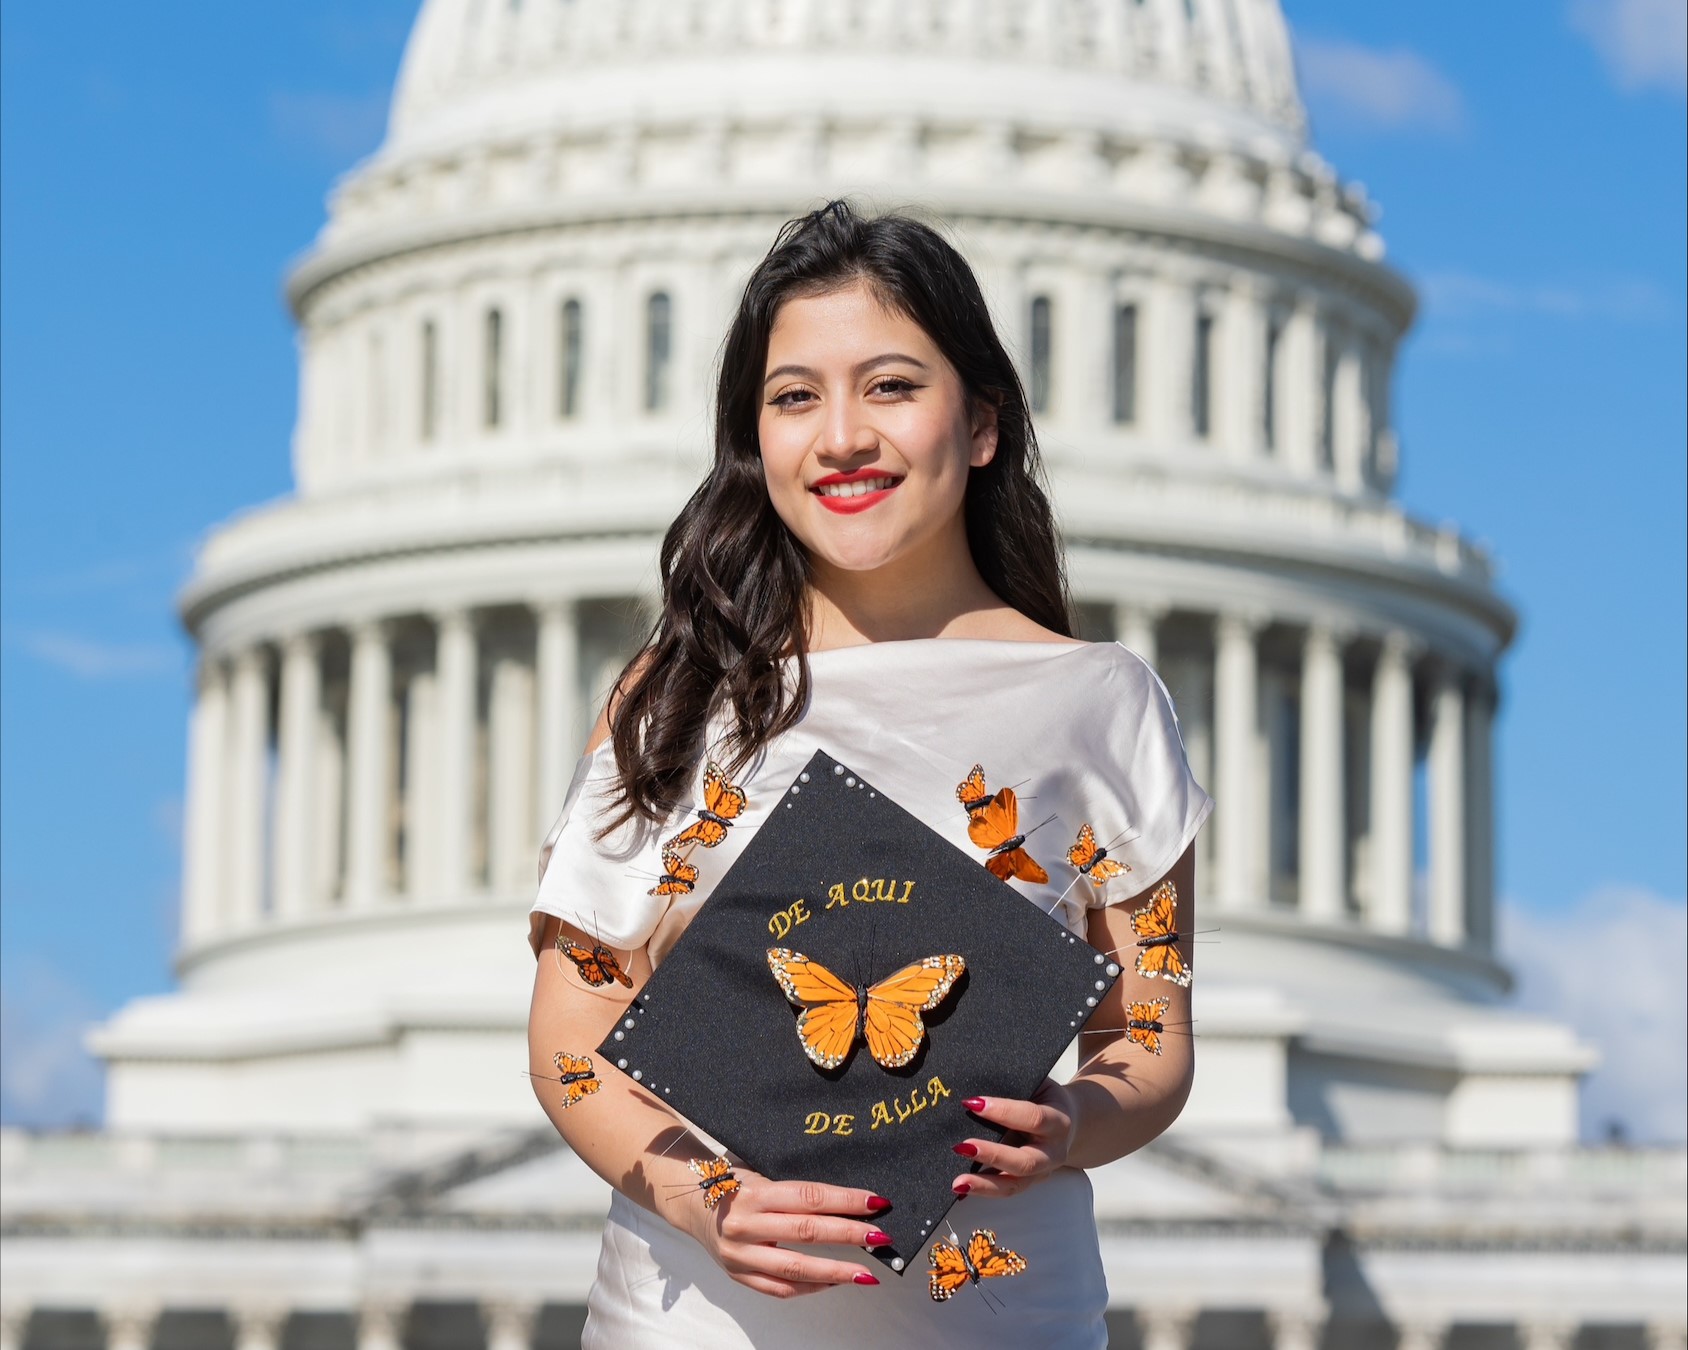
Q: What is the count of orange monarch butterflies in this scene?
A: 12